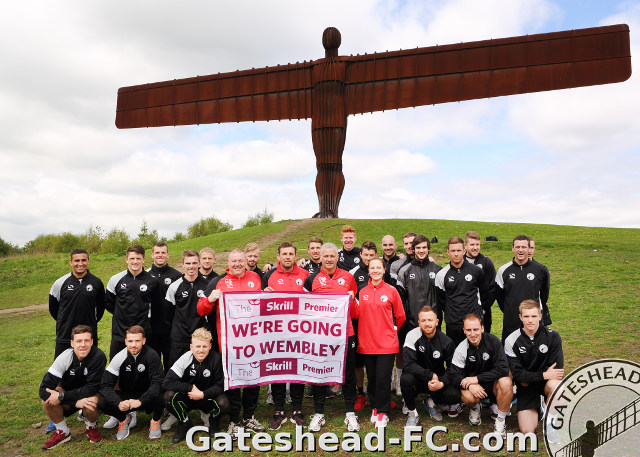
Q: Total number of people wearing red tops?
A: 4